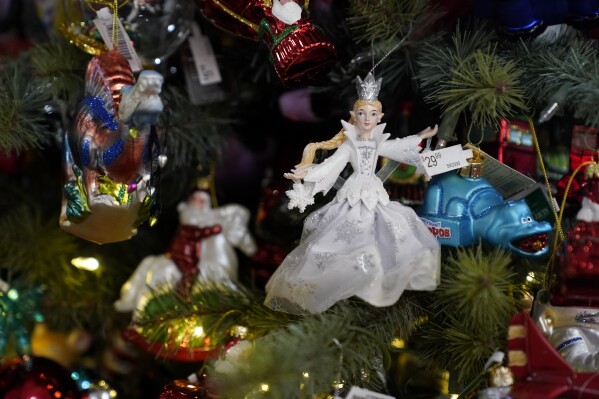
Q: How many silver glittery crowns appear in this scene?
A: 1